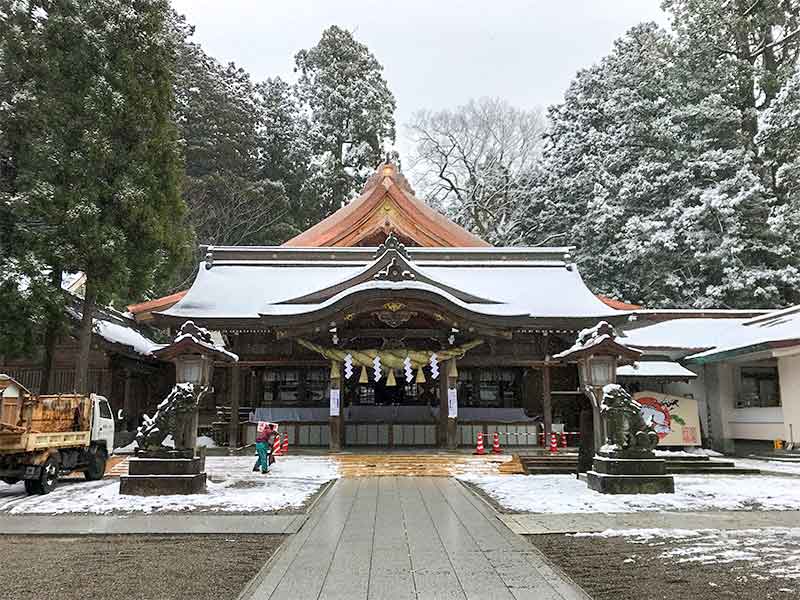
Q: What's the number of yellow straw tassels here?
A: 5